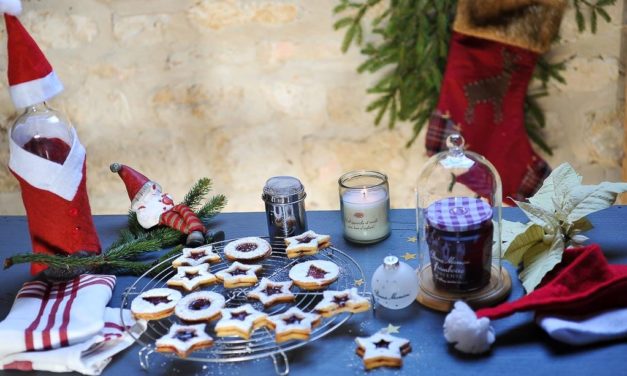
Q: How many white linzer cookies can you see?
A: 14